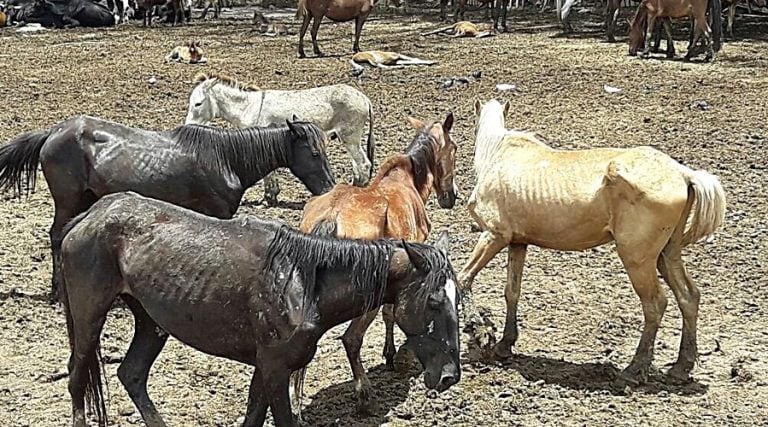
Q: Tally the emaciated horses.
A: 4